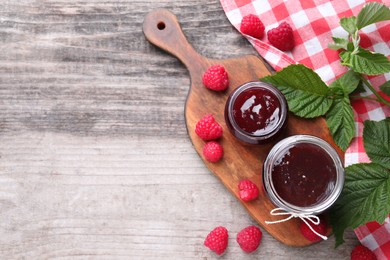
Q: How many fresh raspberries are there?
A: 10